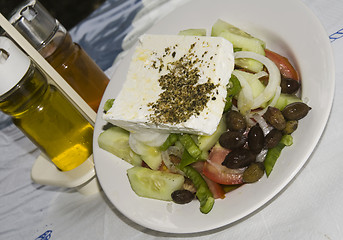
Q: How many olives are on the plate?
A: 11